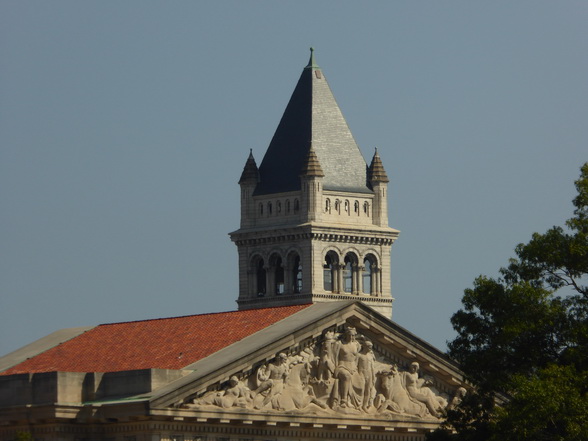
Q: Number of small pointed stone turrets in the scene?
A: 3